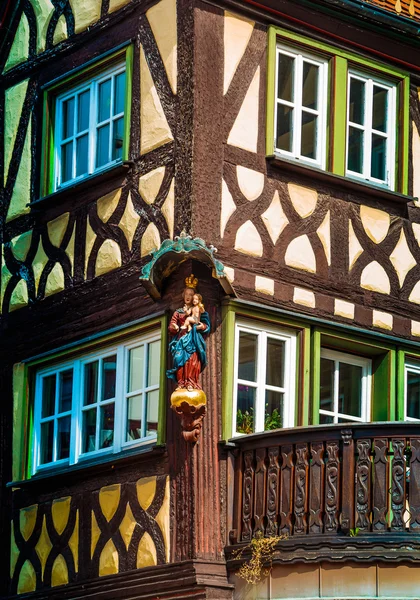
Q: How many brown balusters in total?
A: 11